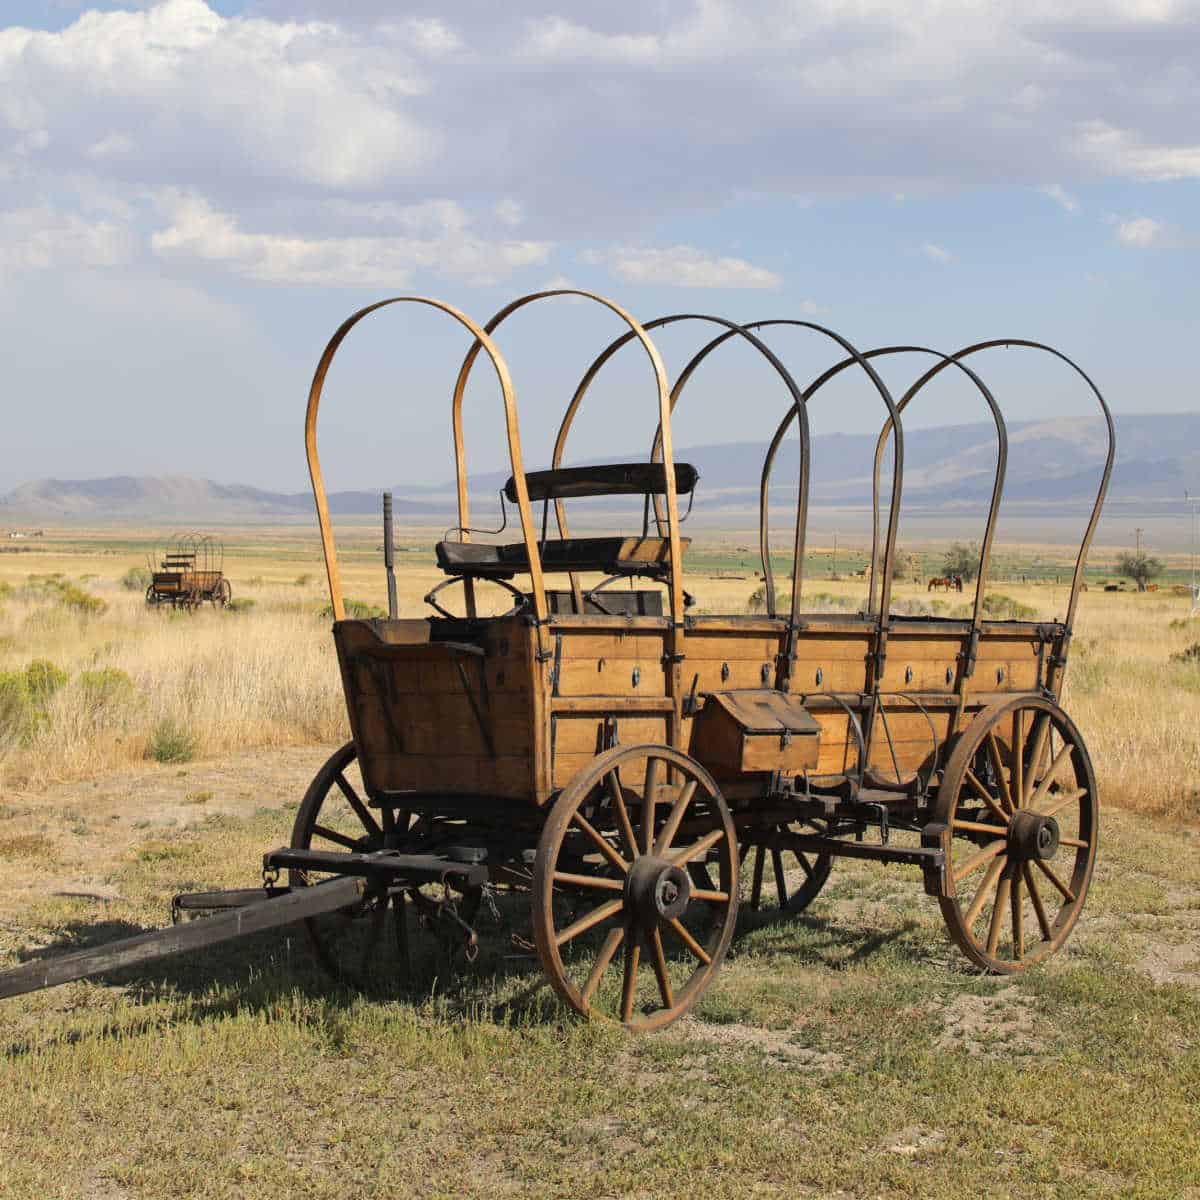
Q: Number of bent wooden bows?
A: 6